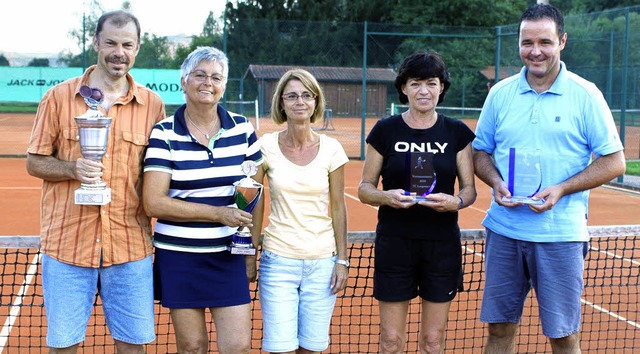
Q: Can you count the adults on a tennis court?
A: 5